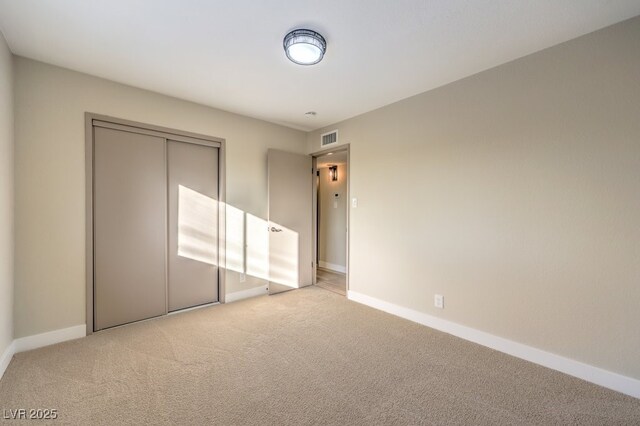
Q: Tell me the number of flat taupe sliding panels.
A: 2